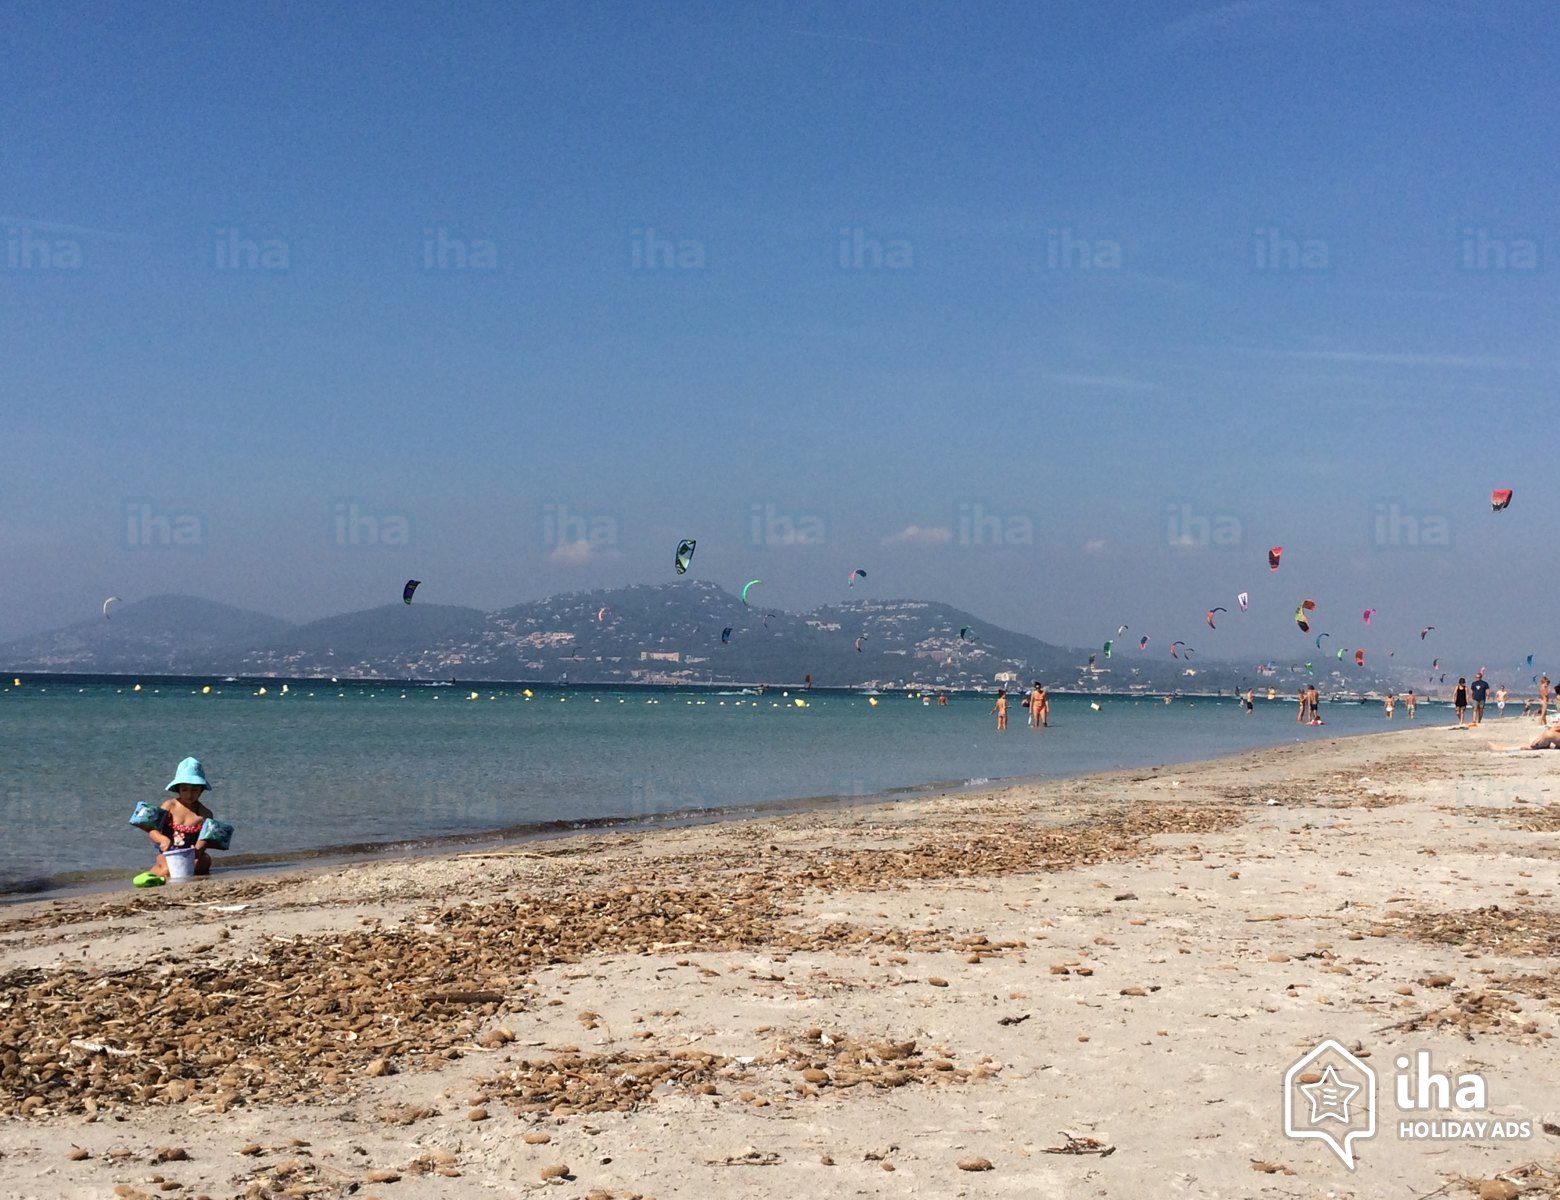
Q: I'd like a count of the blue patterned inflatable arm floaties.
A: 2